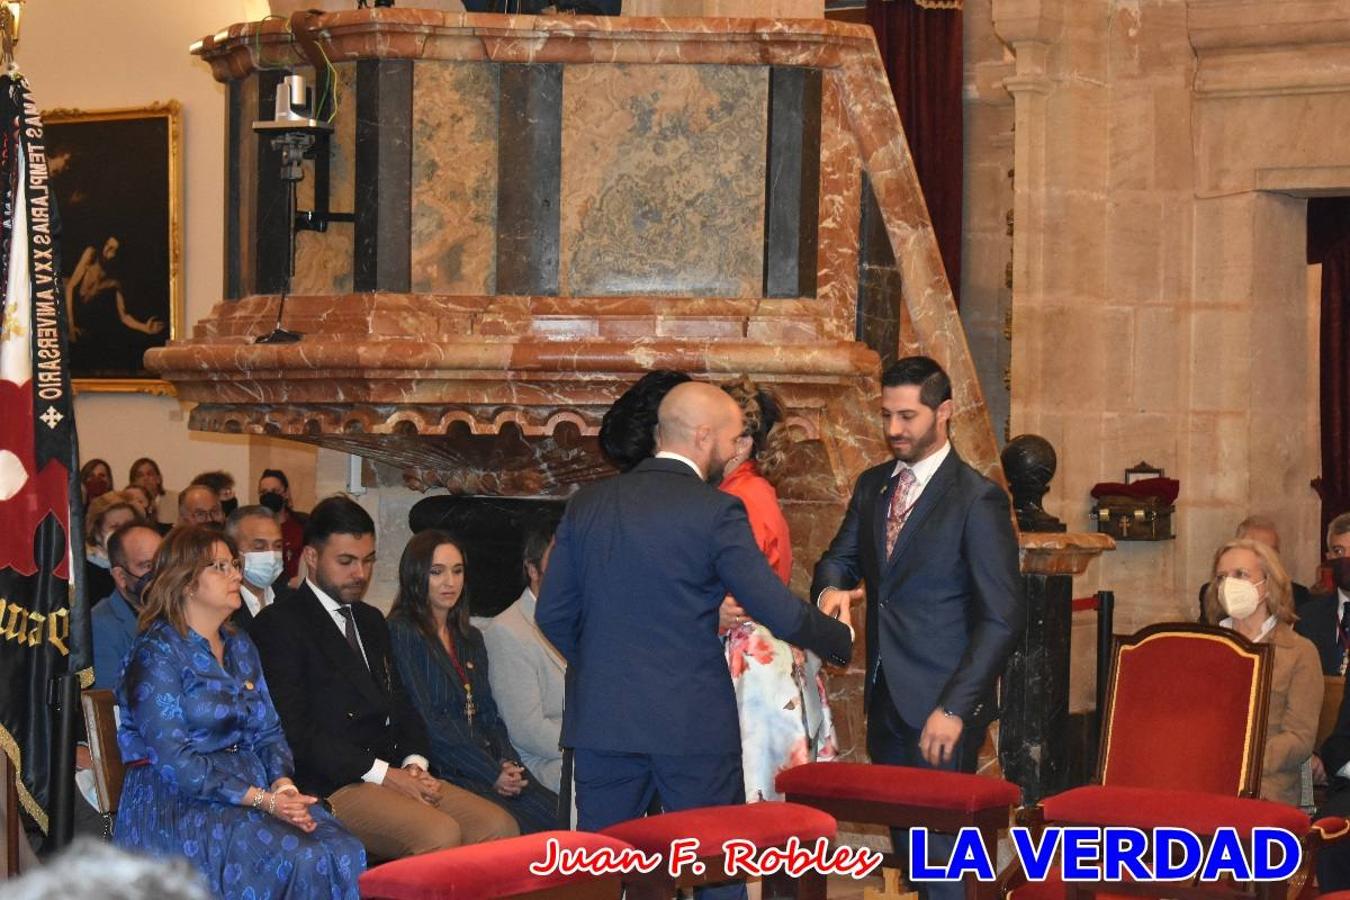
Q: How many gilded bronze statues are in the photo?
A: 0